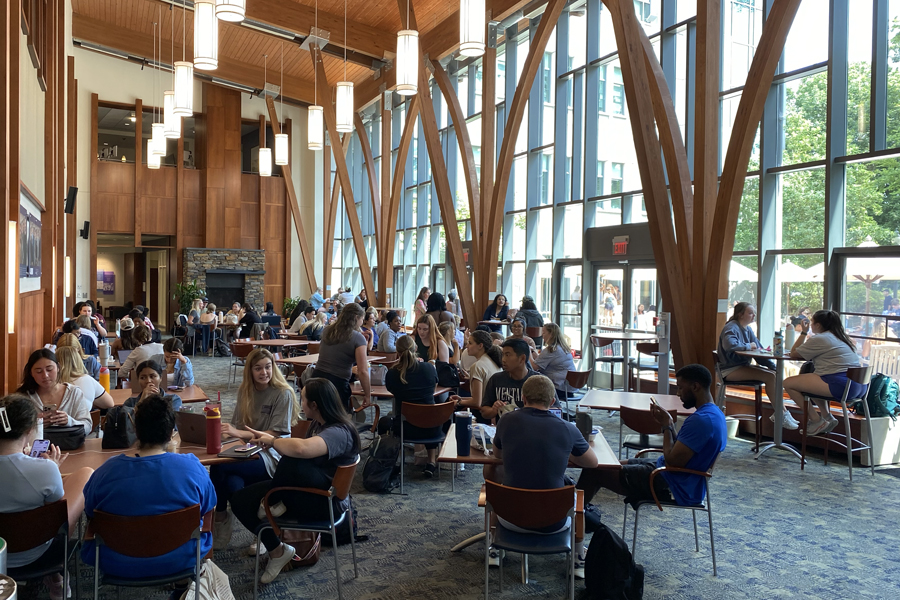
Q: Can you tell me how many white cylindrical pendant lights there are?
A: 12